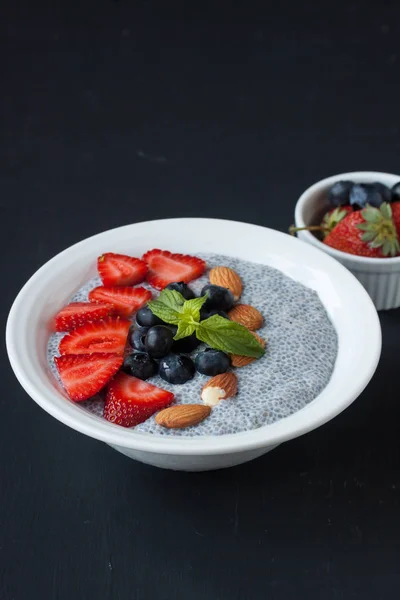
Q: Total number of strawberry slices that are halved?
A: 7